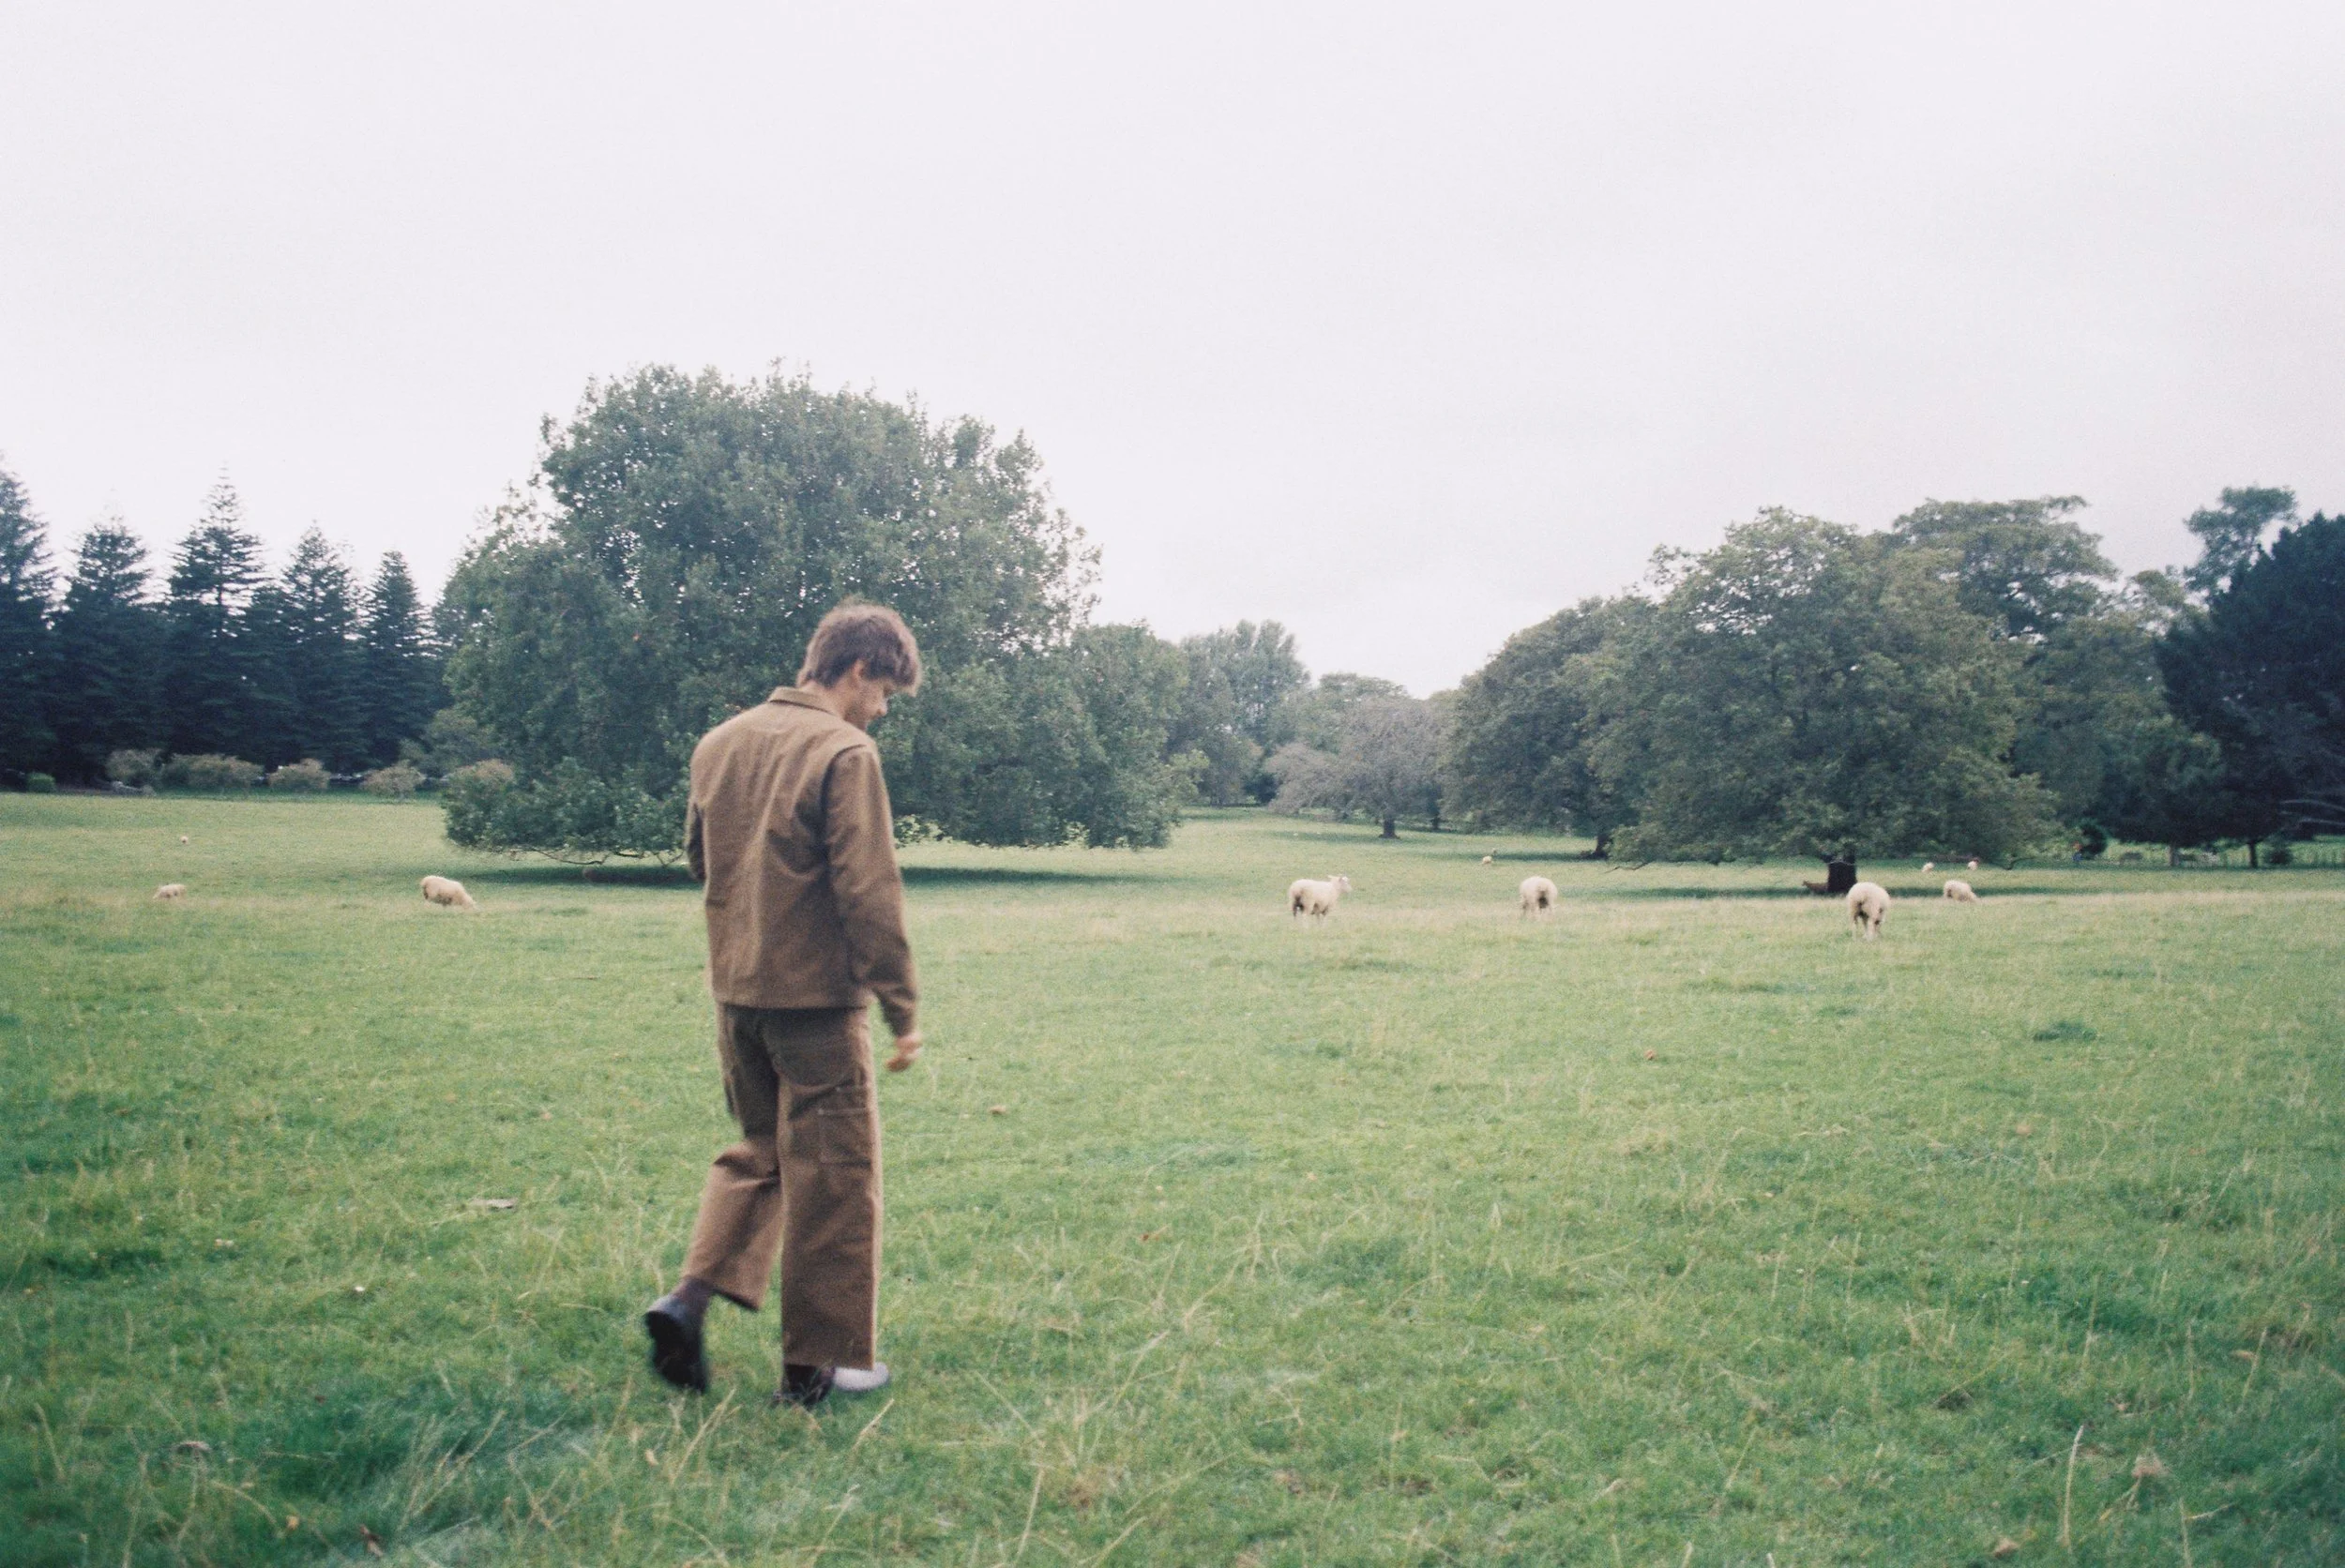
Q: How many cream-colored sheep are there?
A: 10